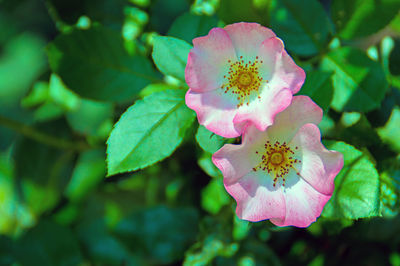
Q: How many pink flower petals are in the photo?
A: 10